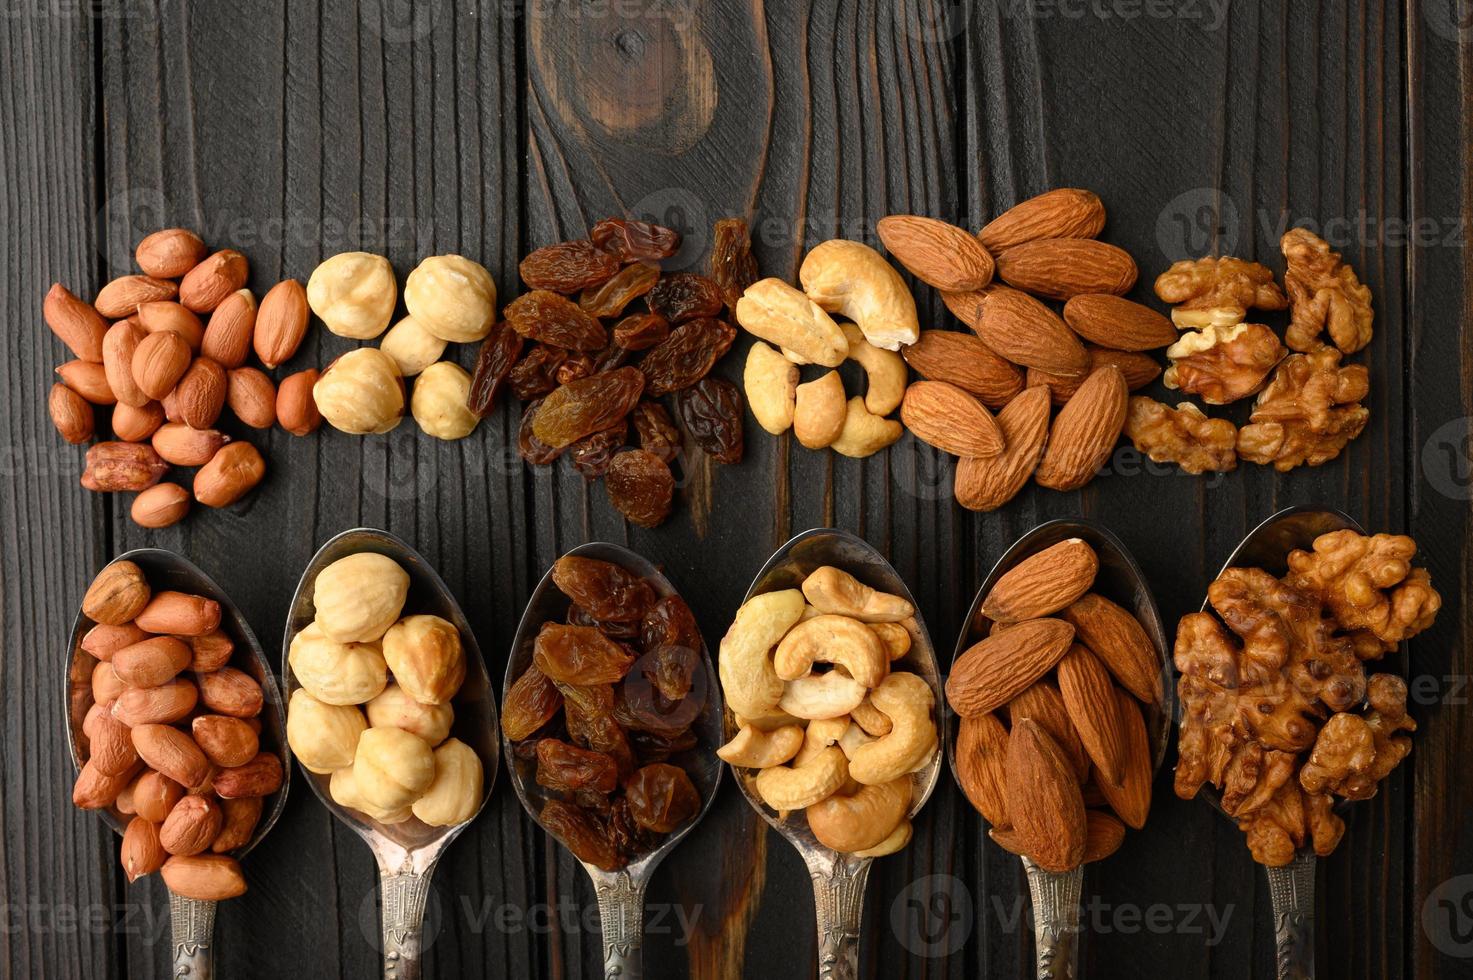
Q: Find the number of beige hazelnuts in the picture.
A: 13